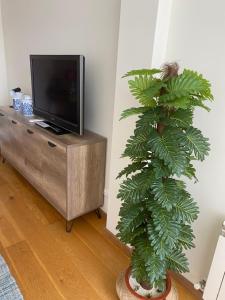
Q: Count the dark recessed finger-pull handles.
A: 4